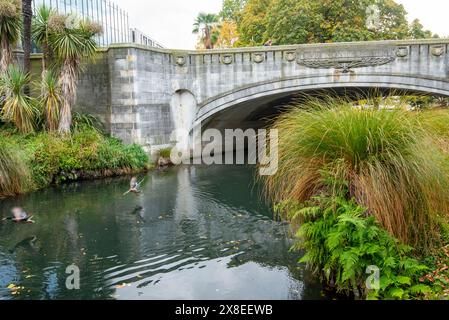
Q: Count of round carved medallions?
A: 6